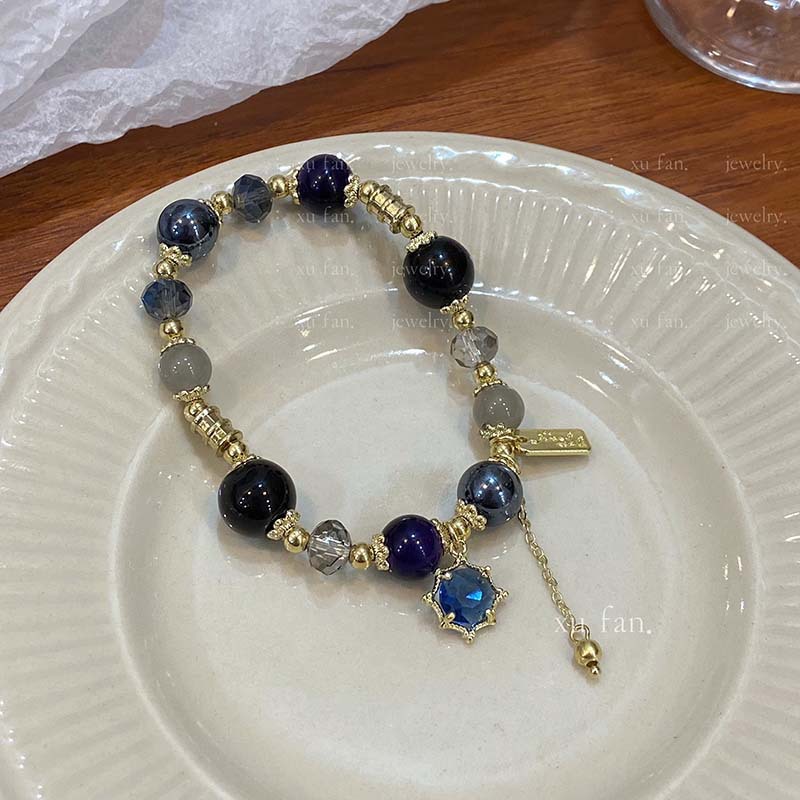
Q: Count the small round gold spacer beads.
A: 14